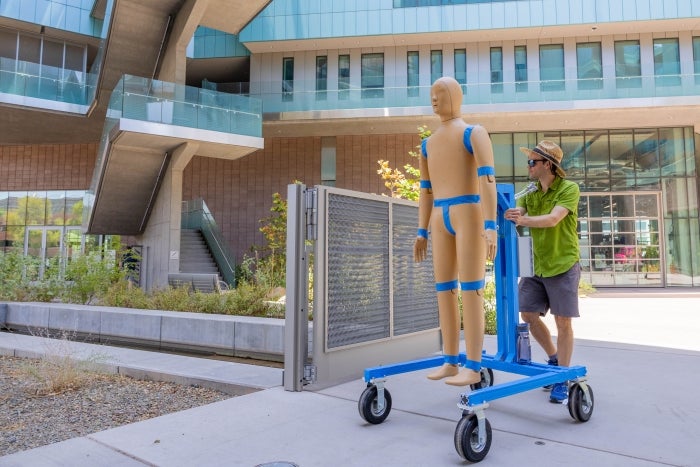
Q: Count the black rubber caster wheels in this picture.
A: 4